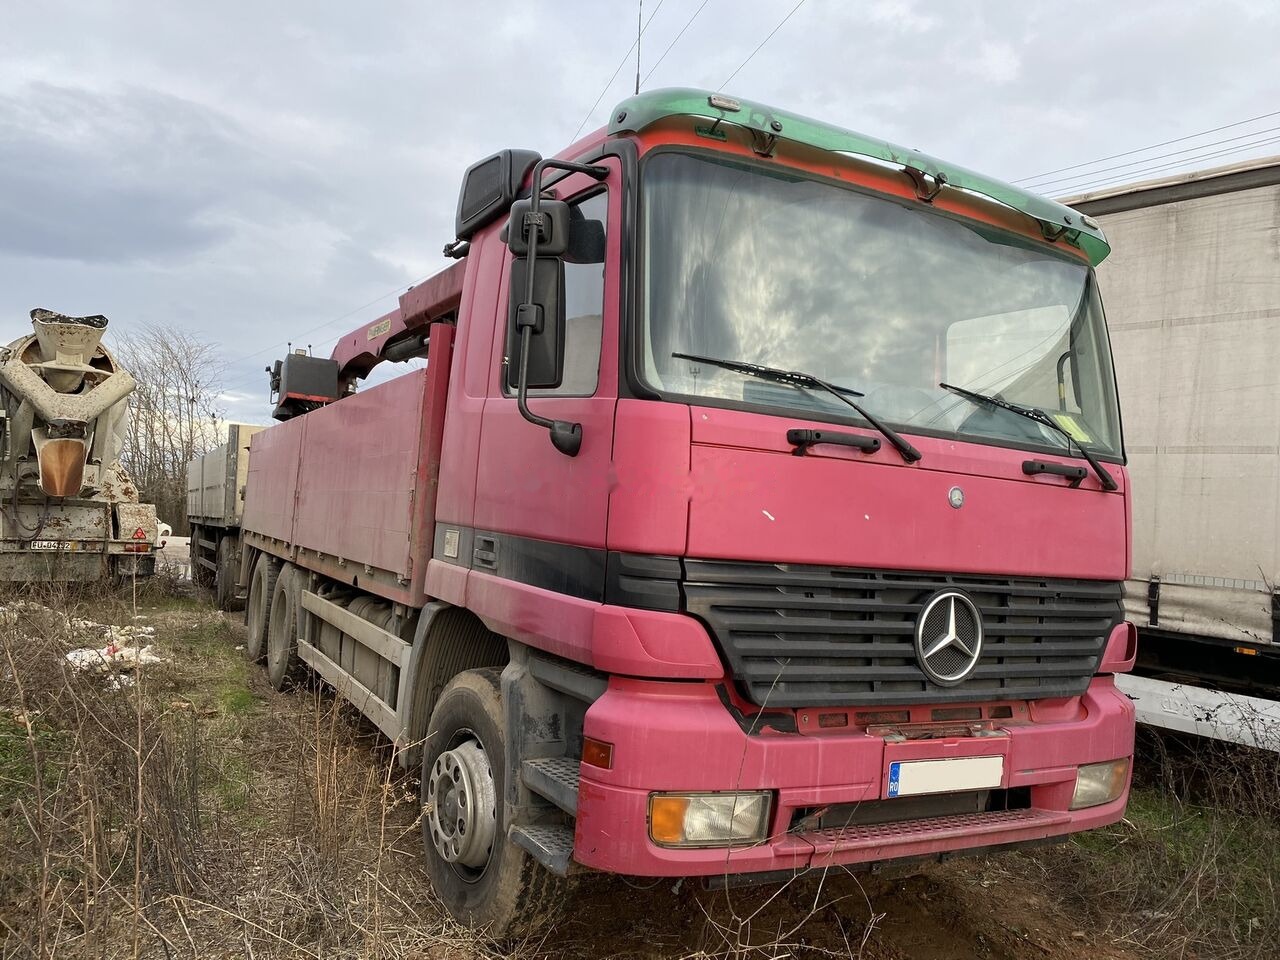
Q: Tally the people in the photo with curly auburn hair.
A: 0